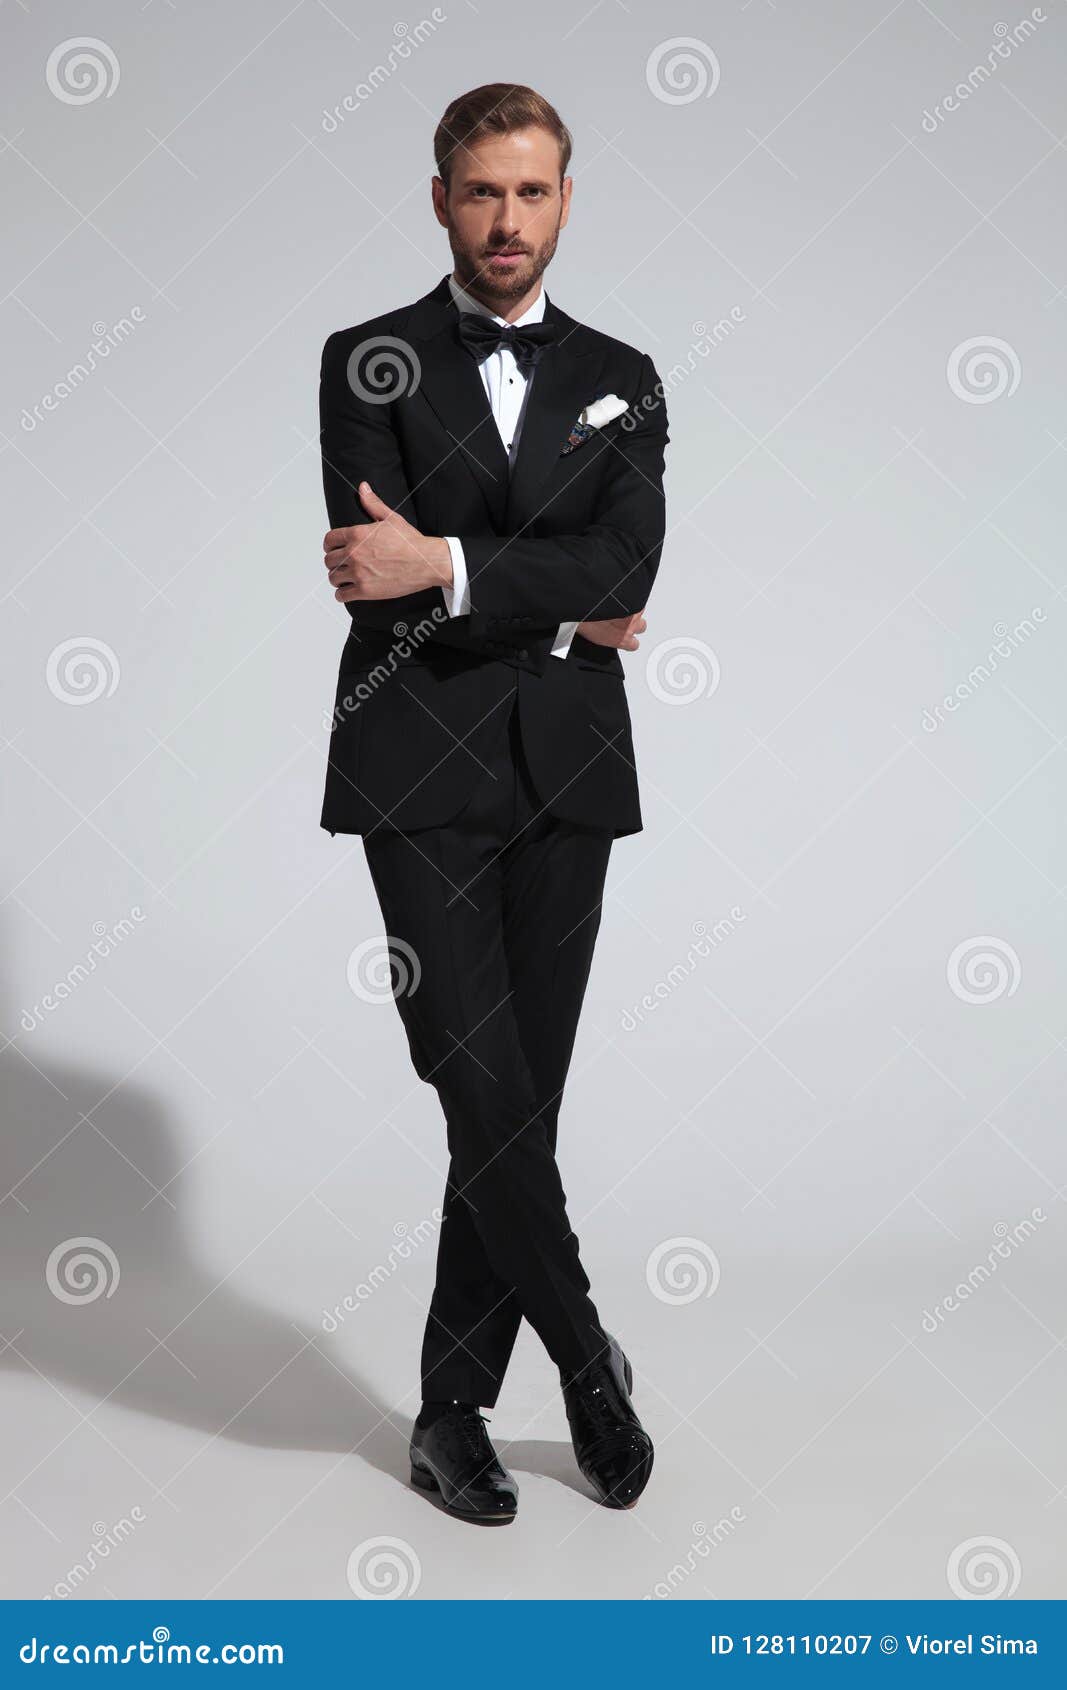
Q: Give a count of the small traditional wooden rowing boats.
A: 0